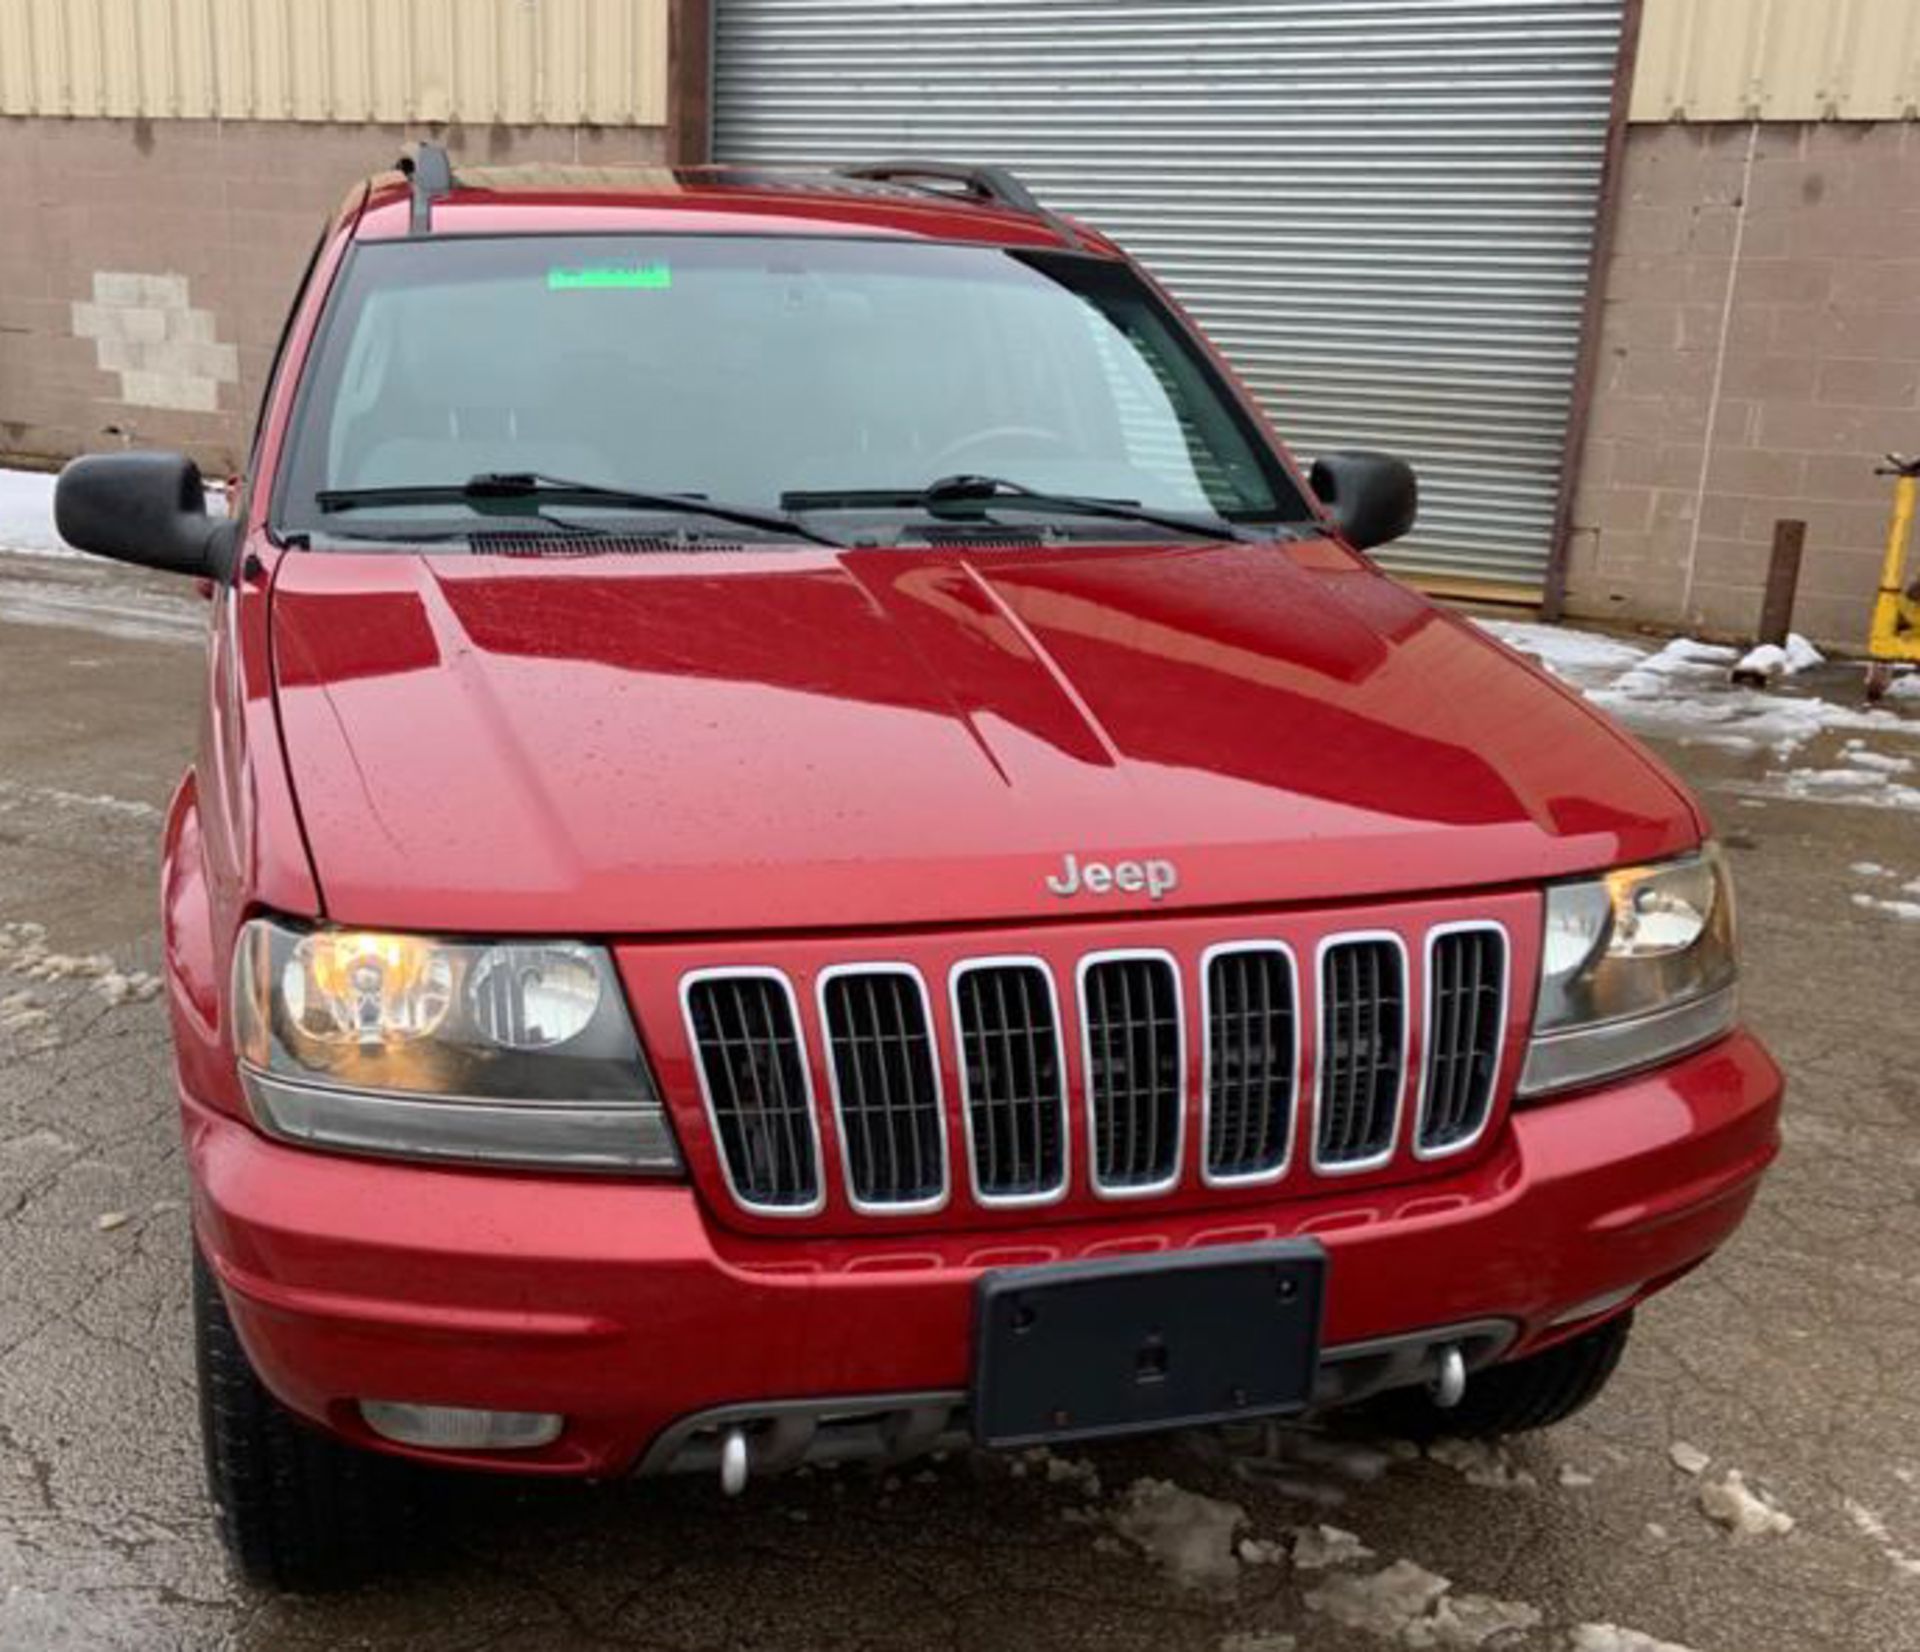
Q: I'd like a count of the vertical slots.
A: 7